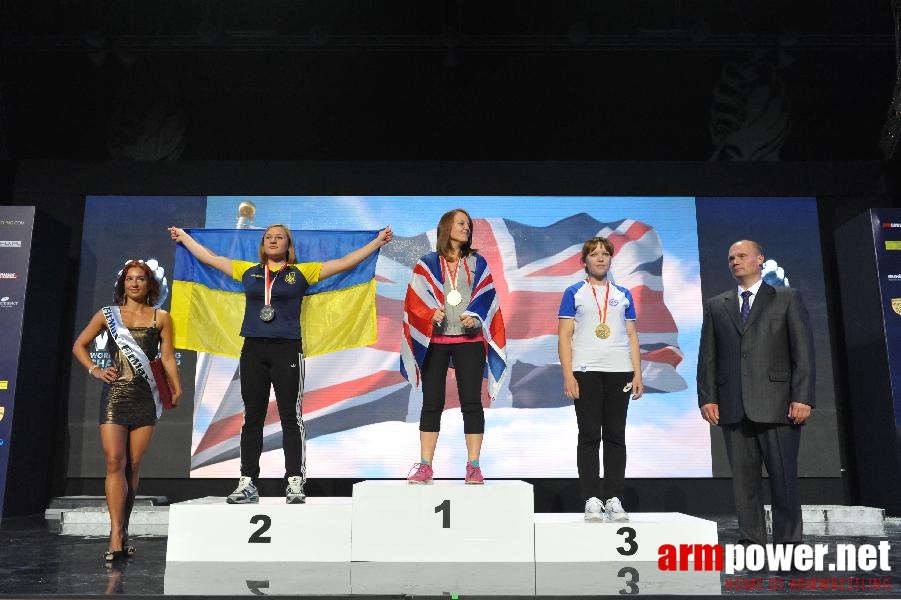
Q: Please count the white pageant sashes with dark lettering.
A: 1